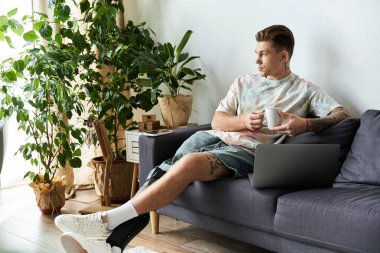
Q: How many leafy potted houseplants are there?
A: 3